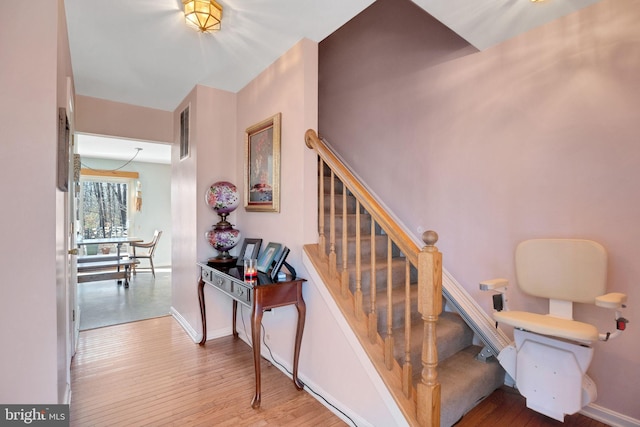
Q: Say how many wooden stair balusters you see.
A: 7